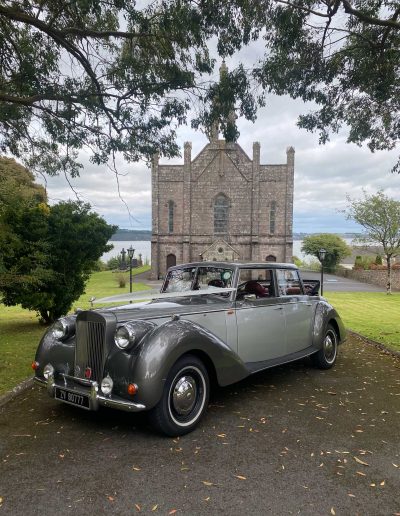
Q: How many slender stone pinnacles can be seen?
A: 4